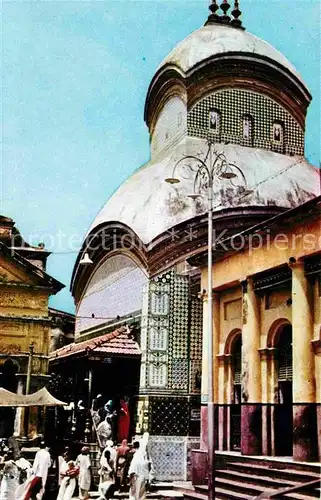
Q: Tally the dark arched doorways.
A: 2